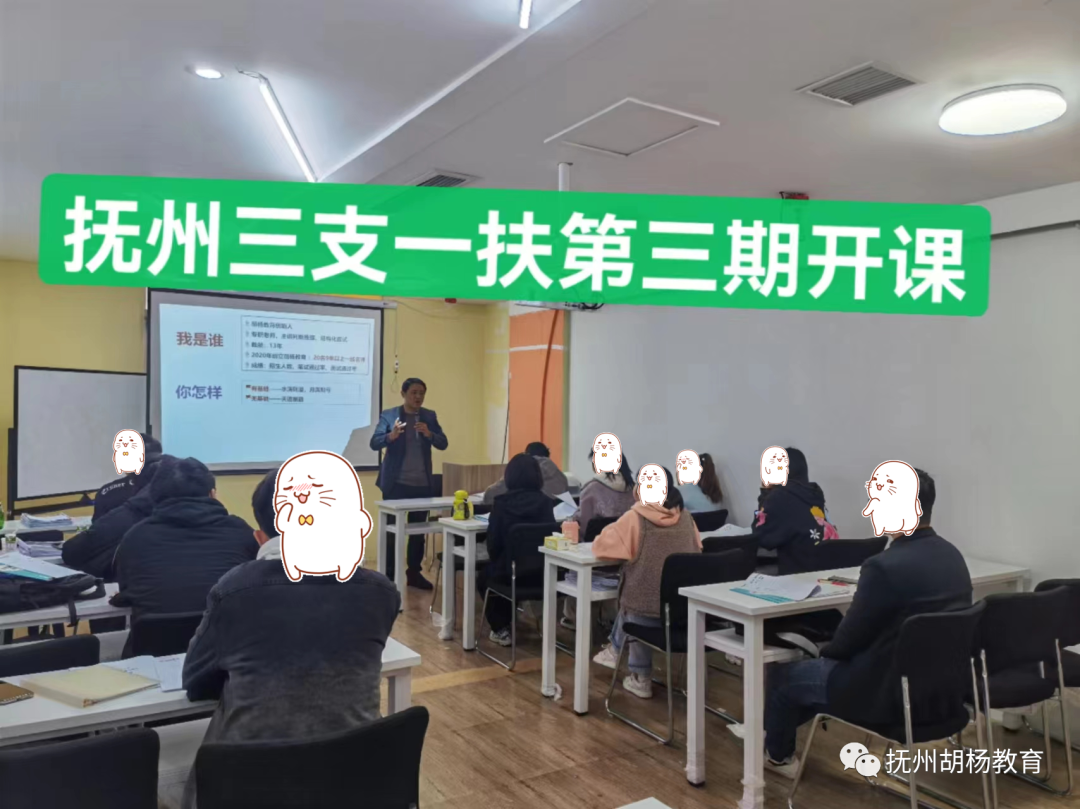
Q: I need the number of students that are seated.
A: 11